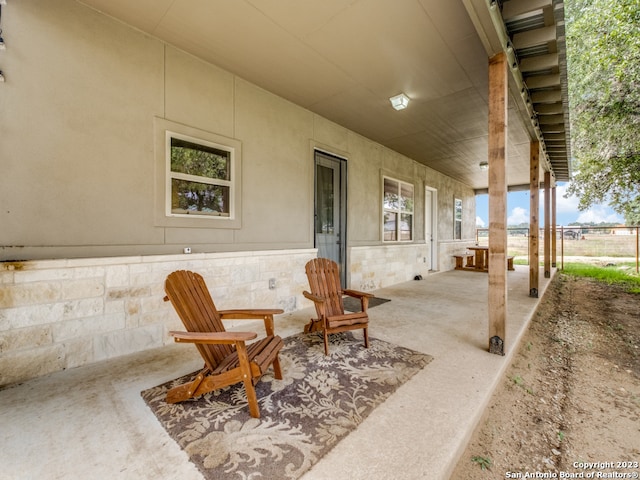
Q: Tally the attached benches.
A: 2